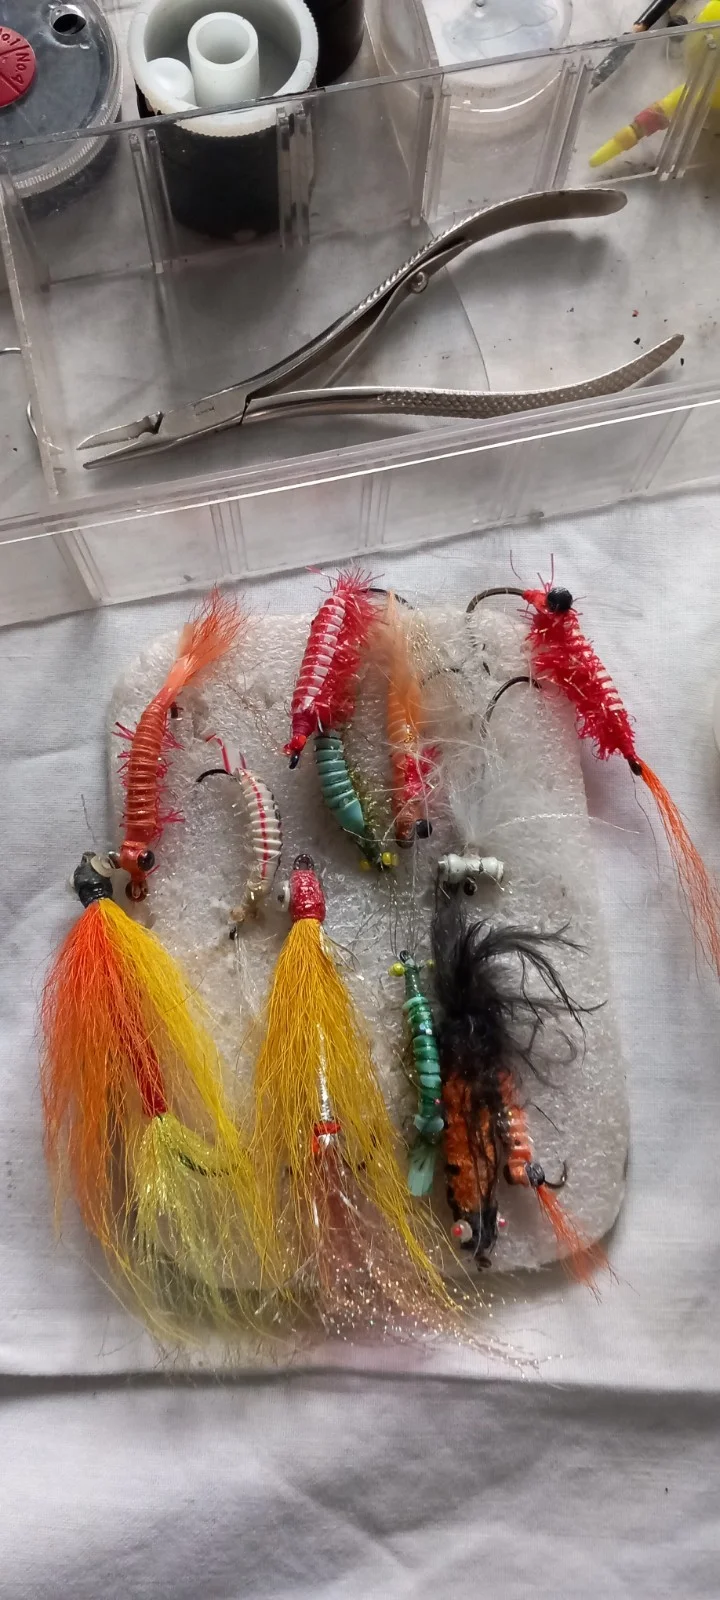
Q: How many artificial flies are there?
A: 12